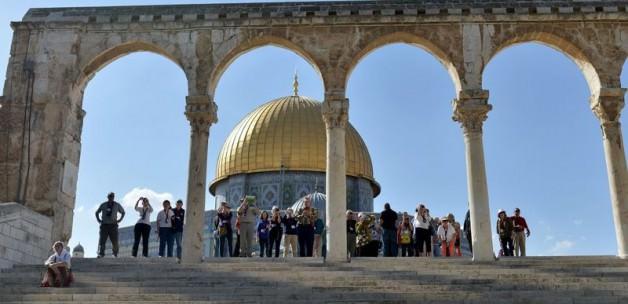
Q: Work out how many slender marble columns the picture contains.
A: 4